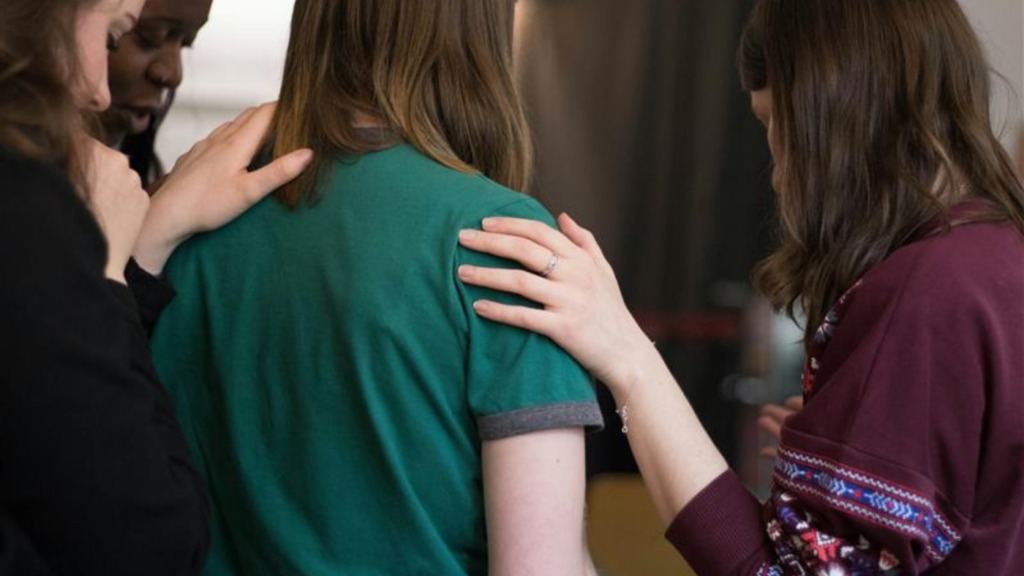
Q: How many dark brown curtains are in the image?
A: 1